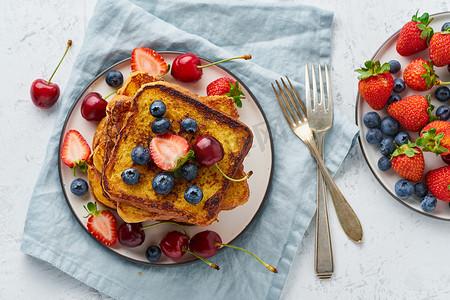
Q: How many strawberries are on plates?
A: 13